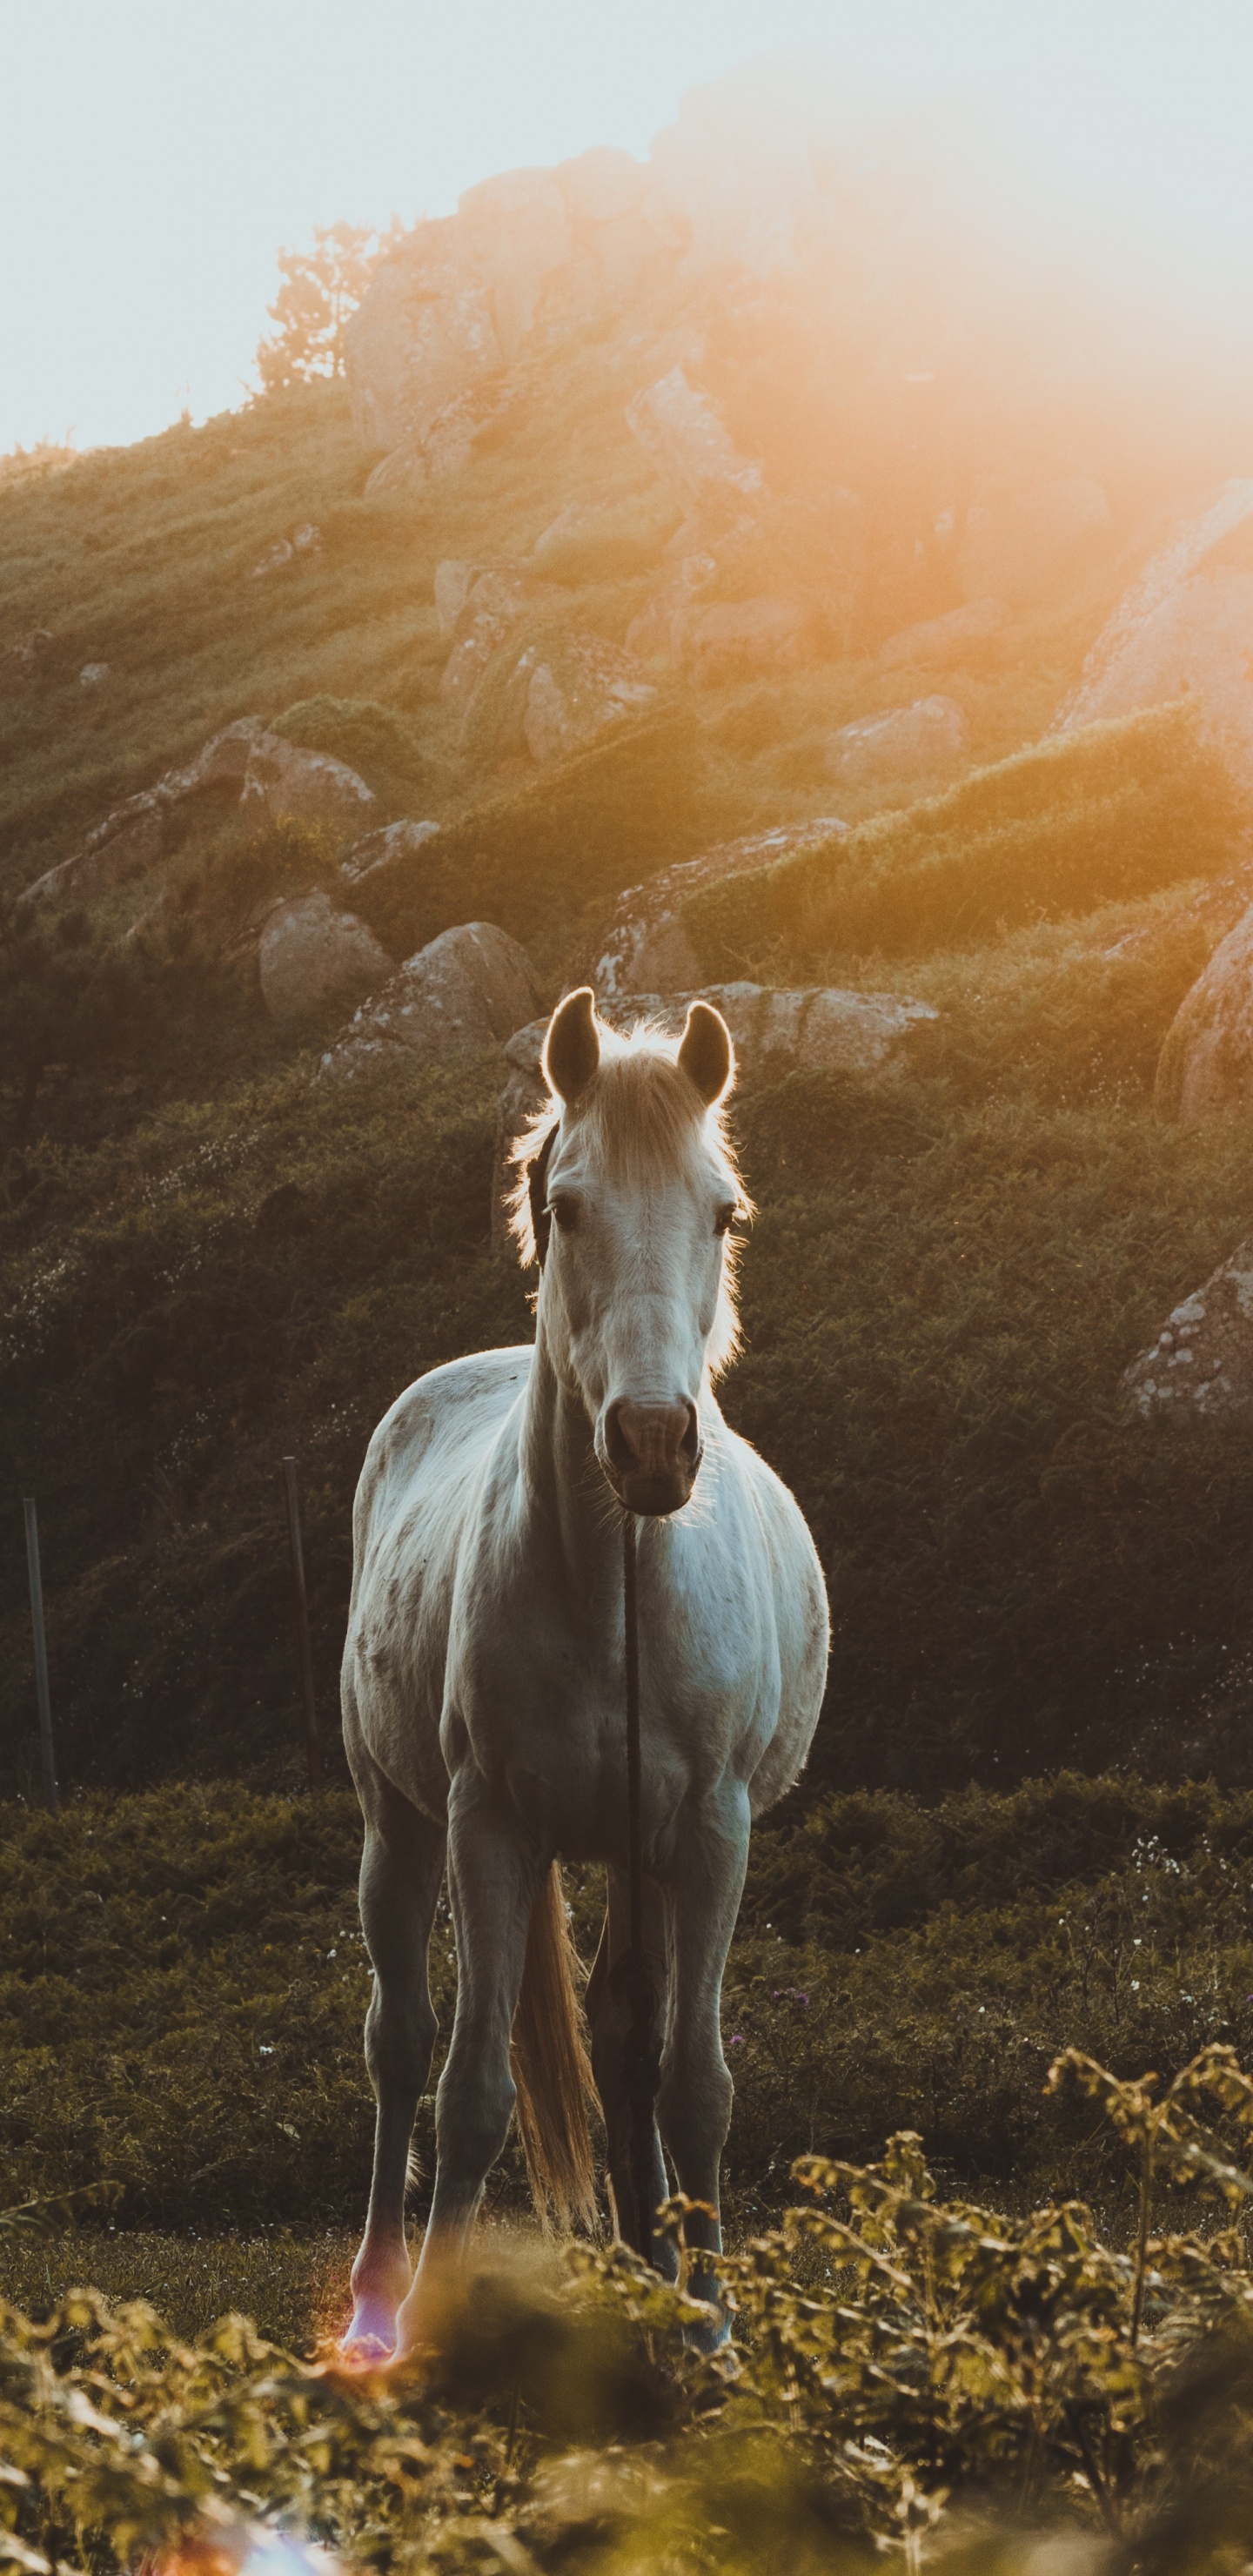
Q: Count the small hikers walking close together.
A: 0